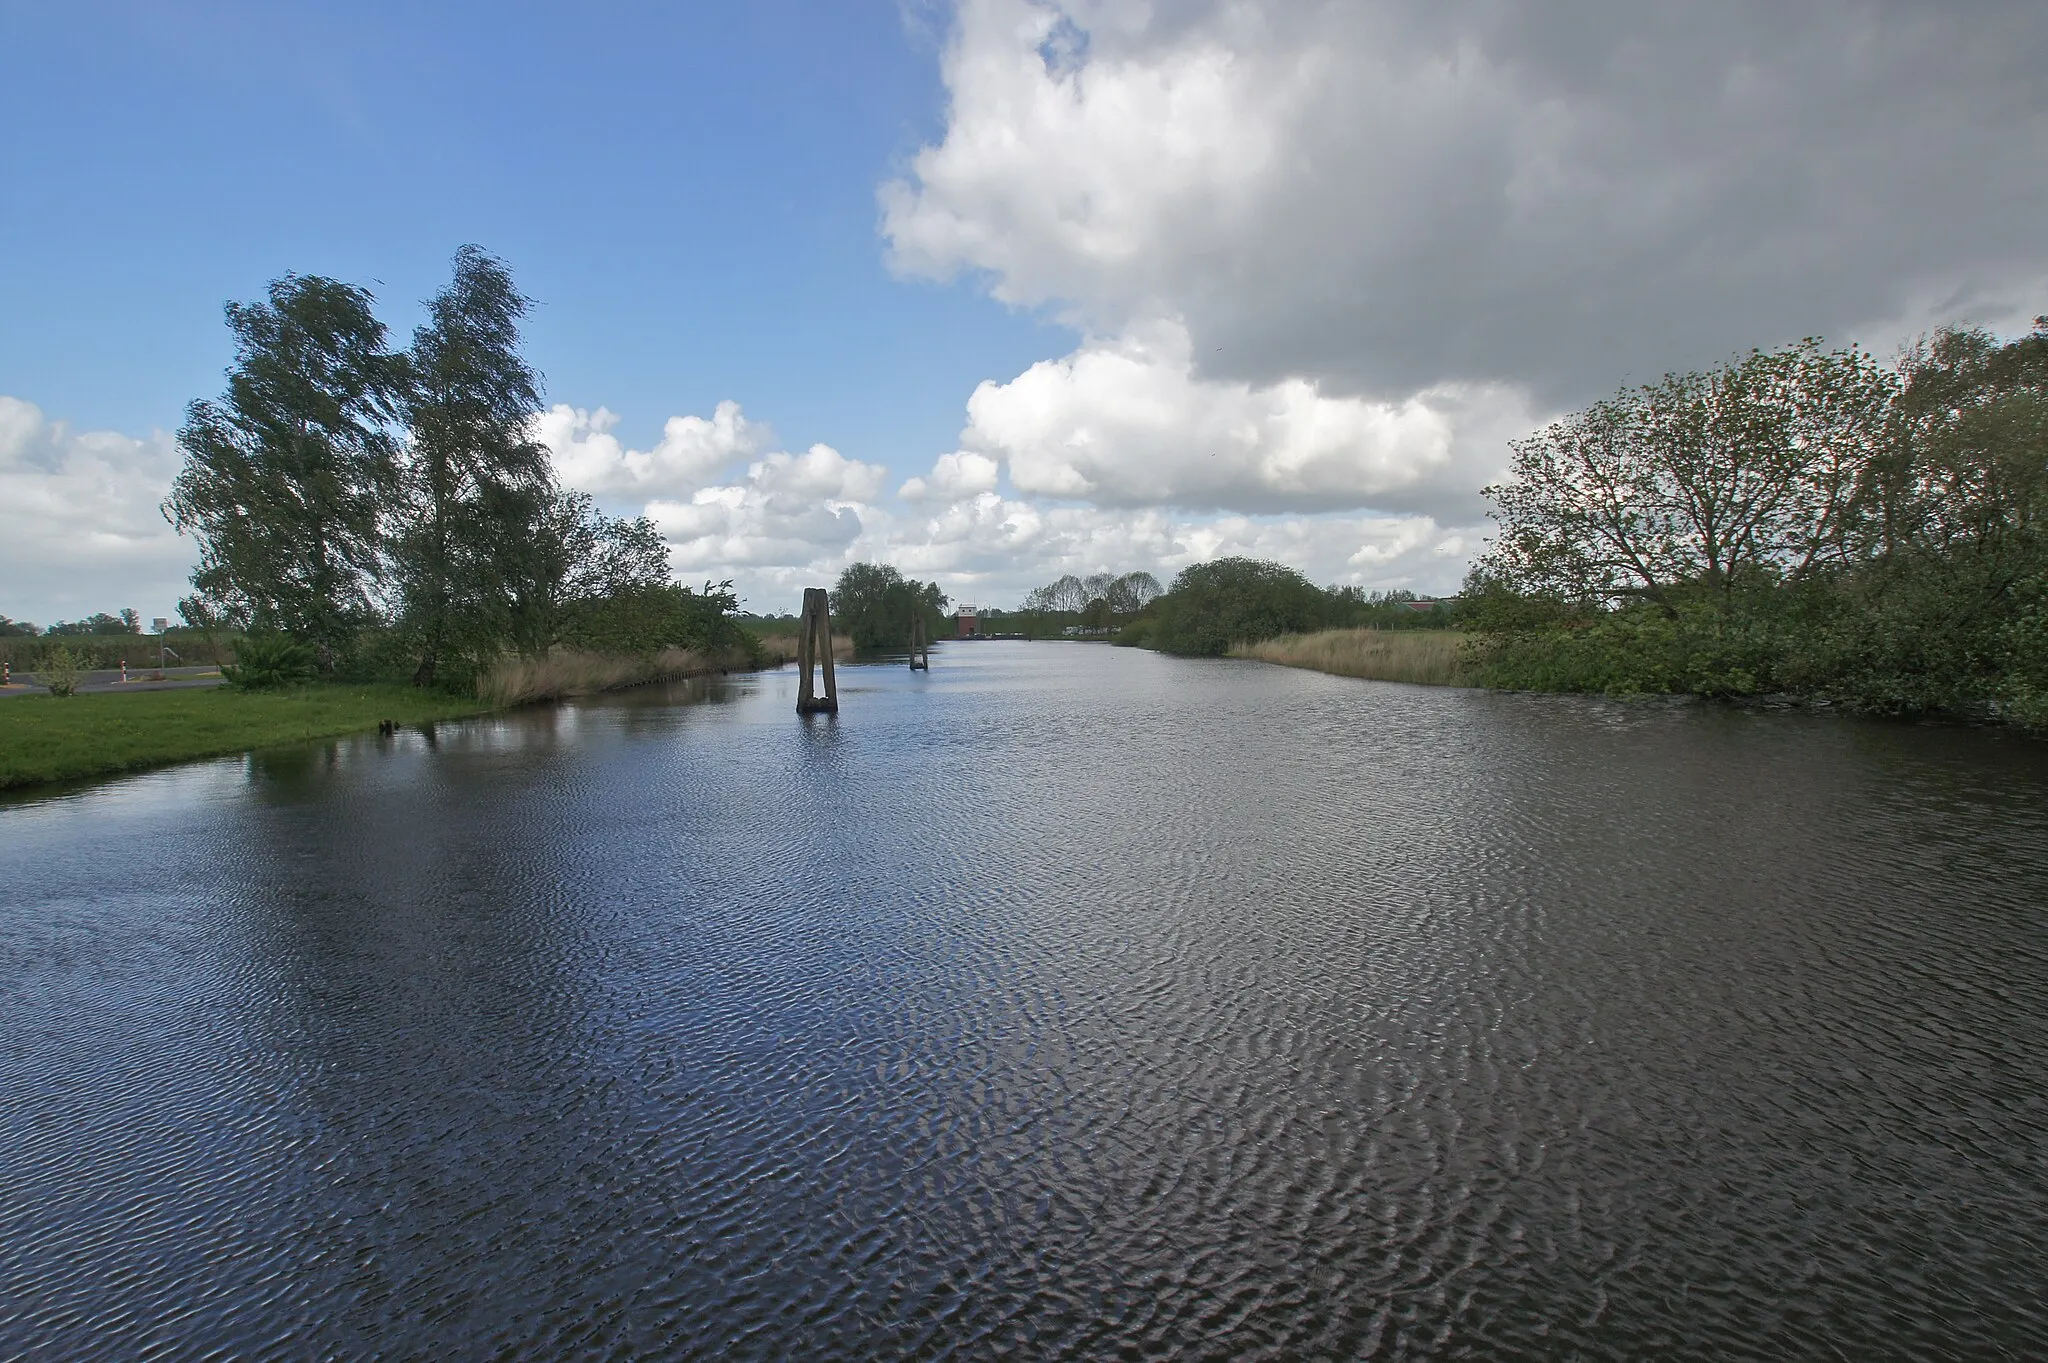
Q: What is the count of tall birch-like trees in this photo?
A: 2